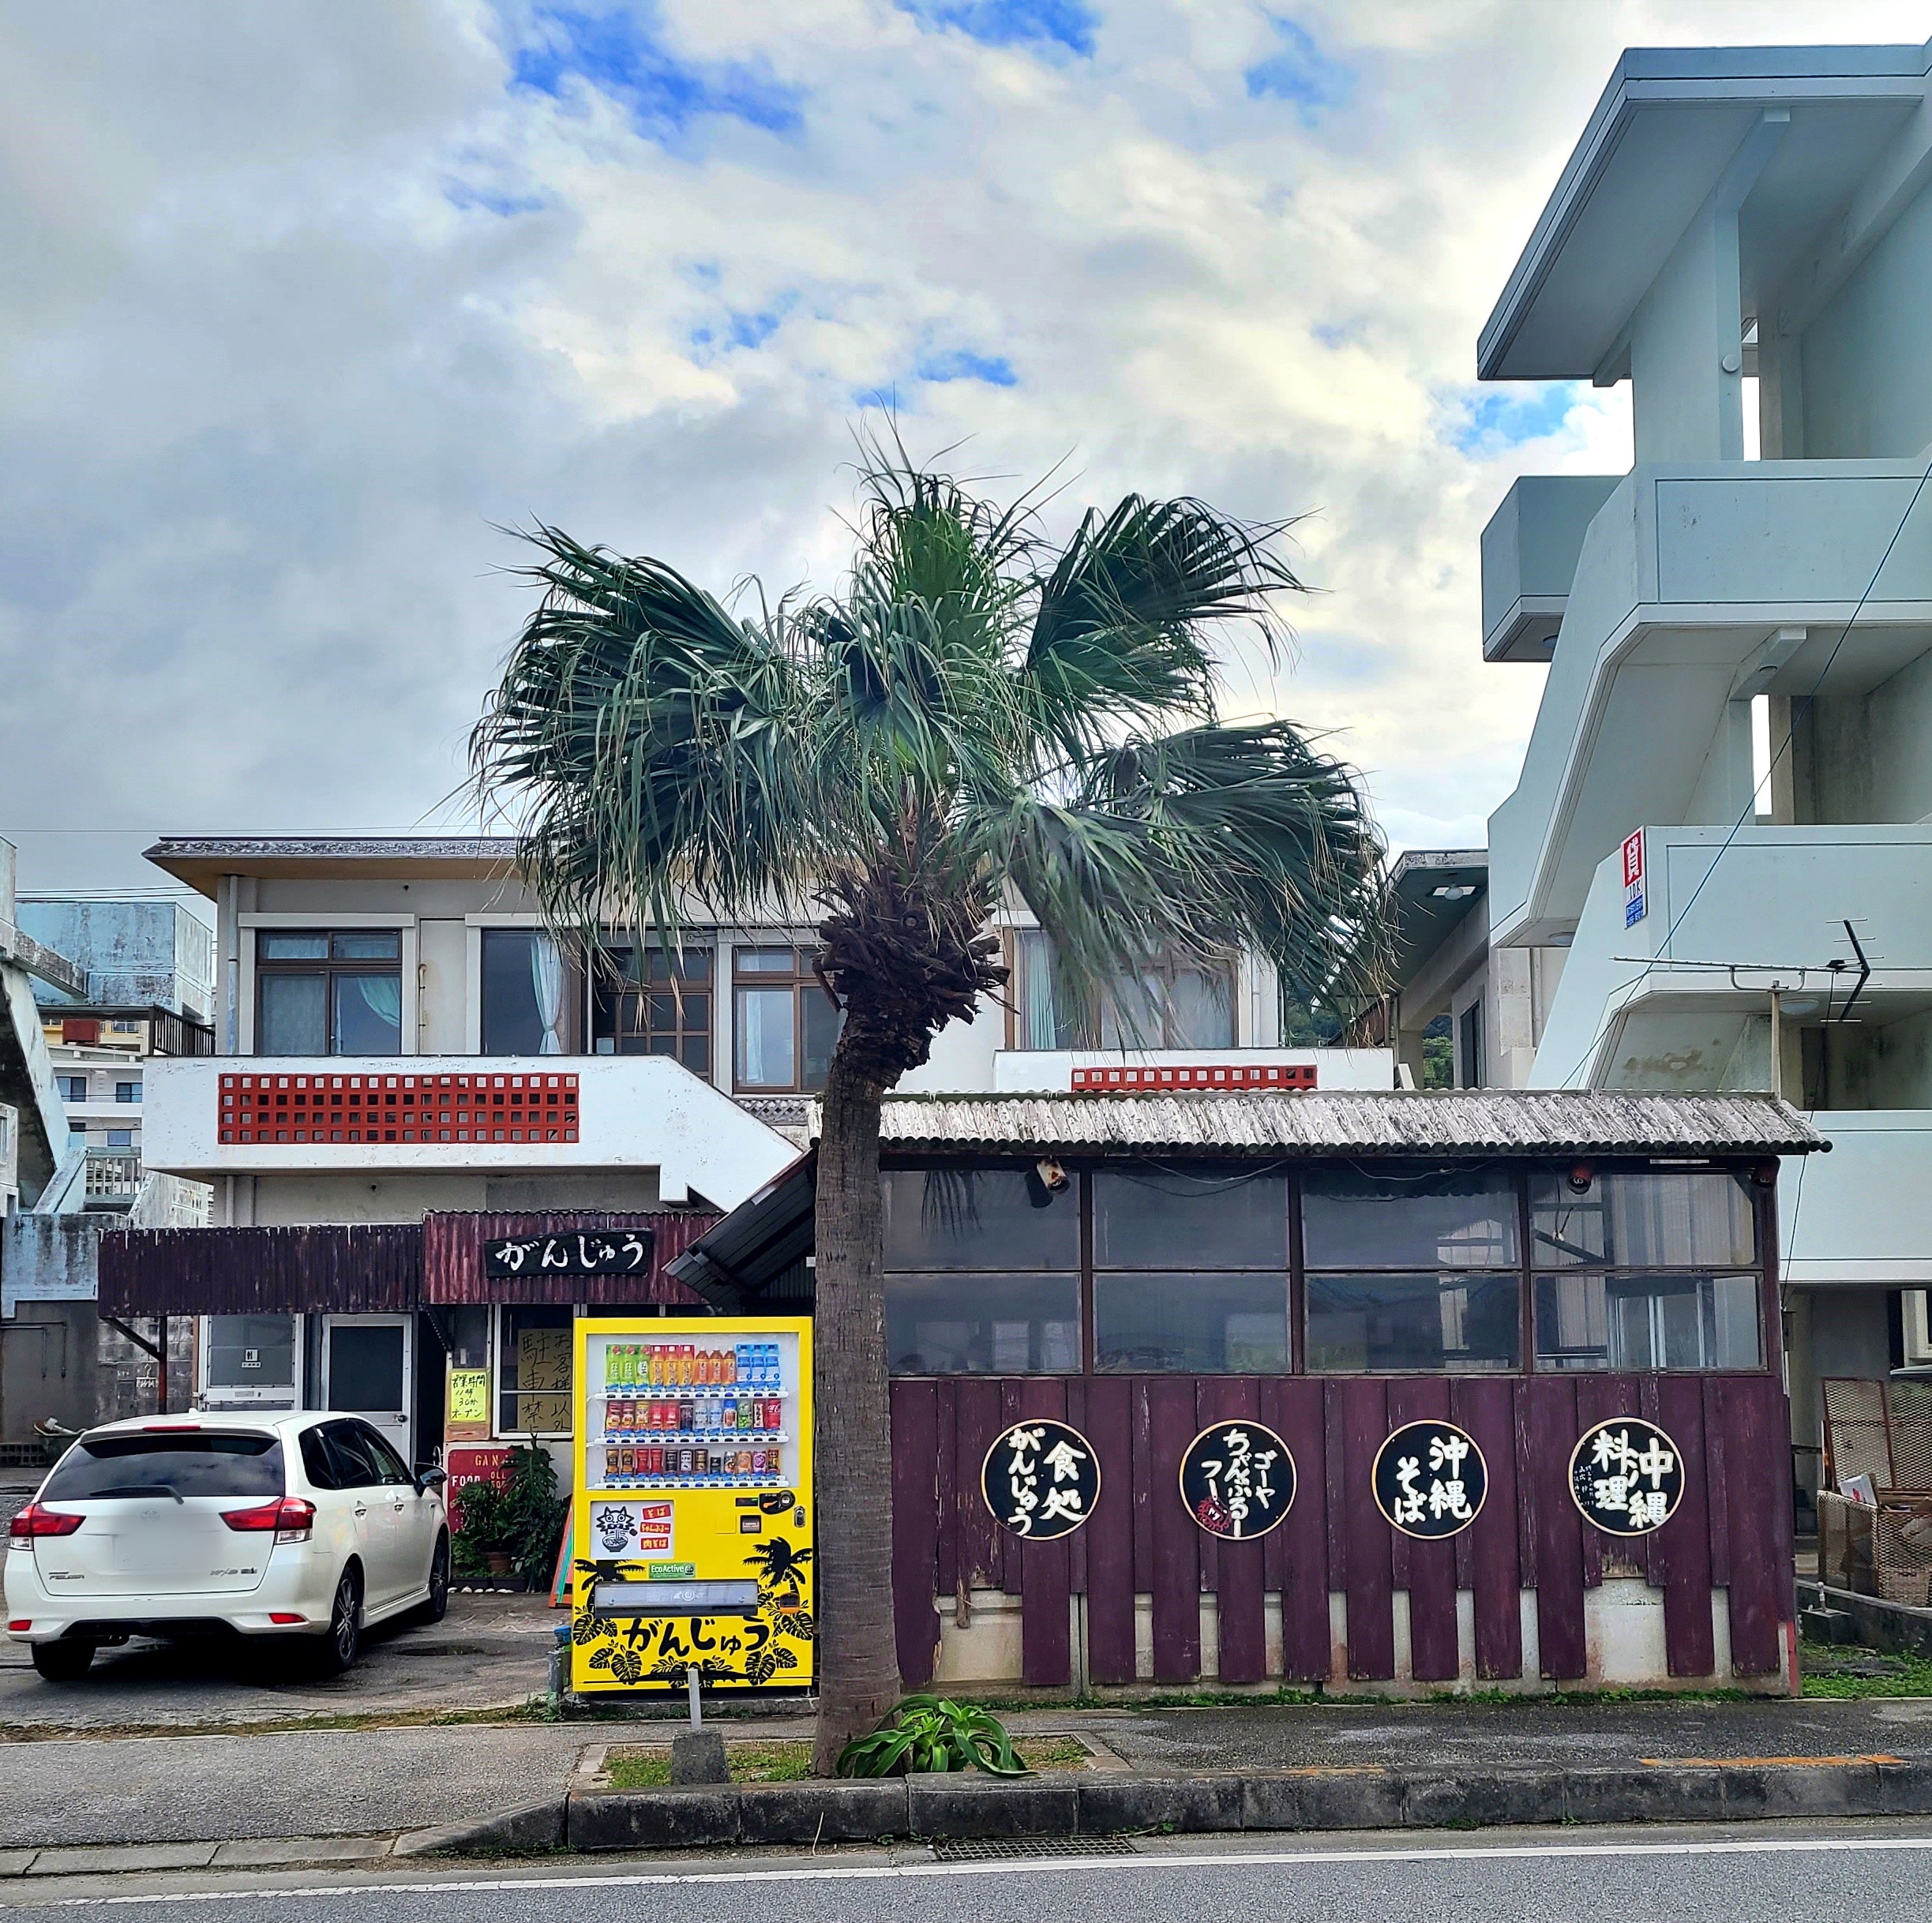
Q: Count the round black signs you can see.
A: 4